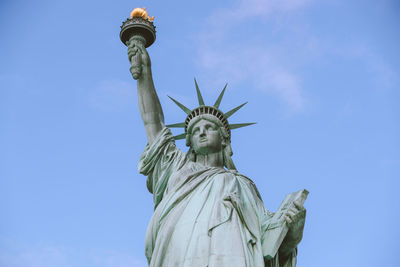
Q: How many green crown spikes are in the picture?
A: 7